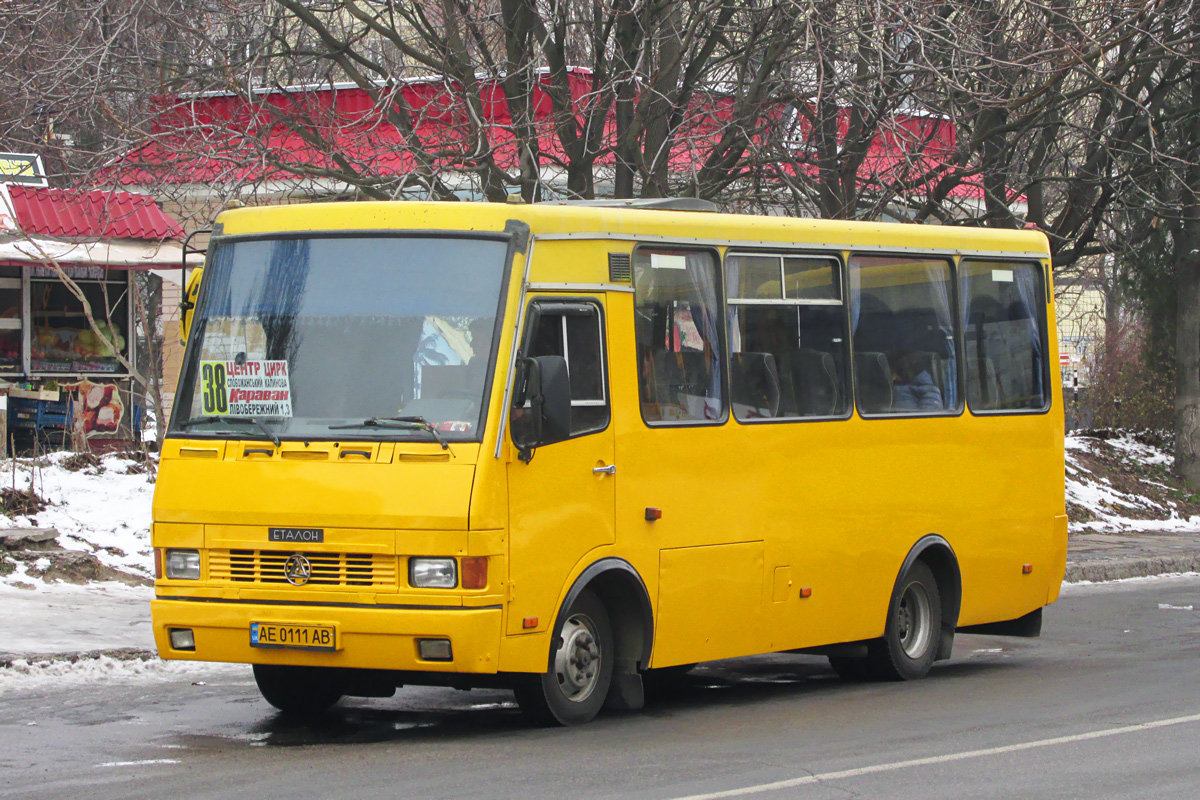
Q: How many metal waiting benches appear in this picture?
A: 0